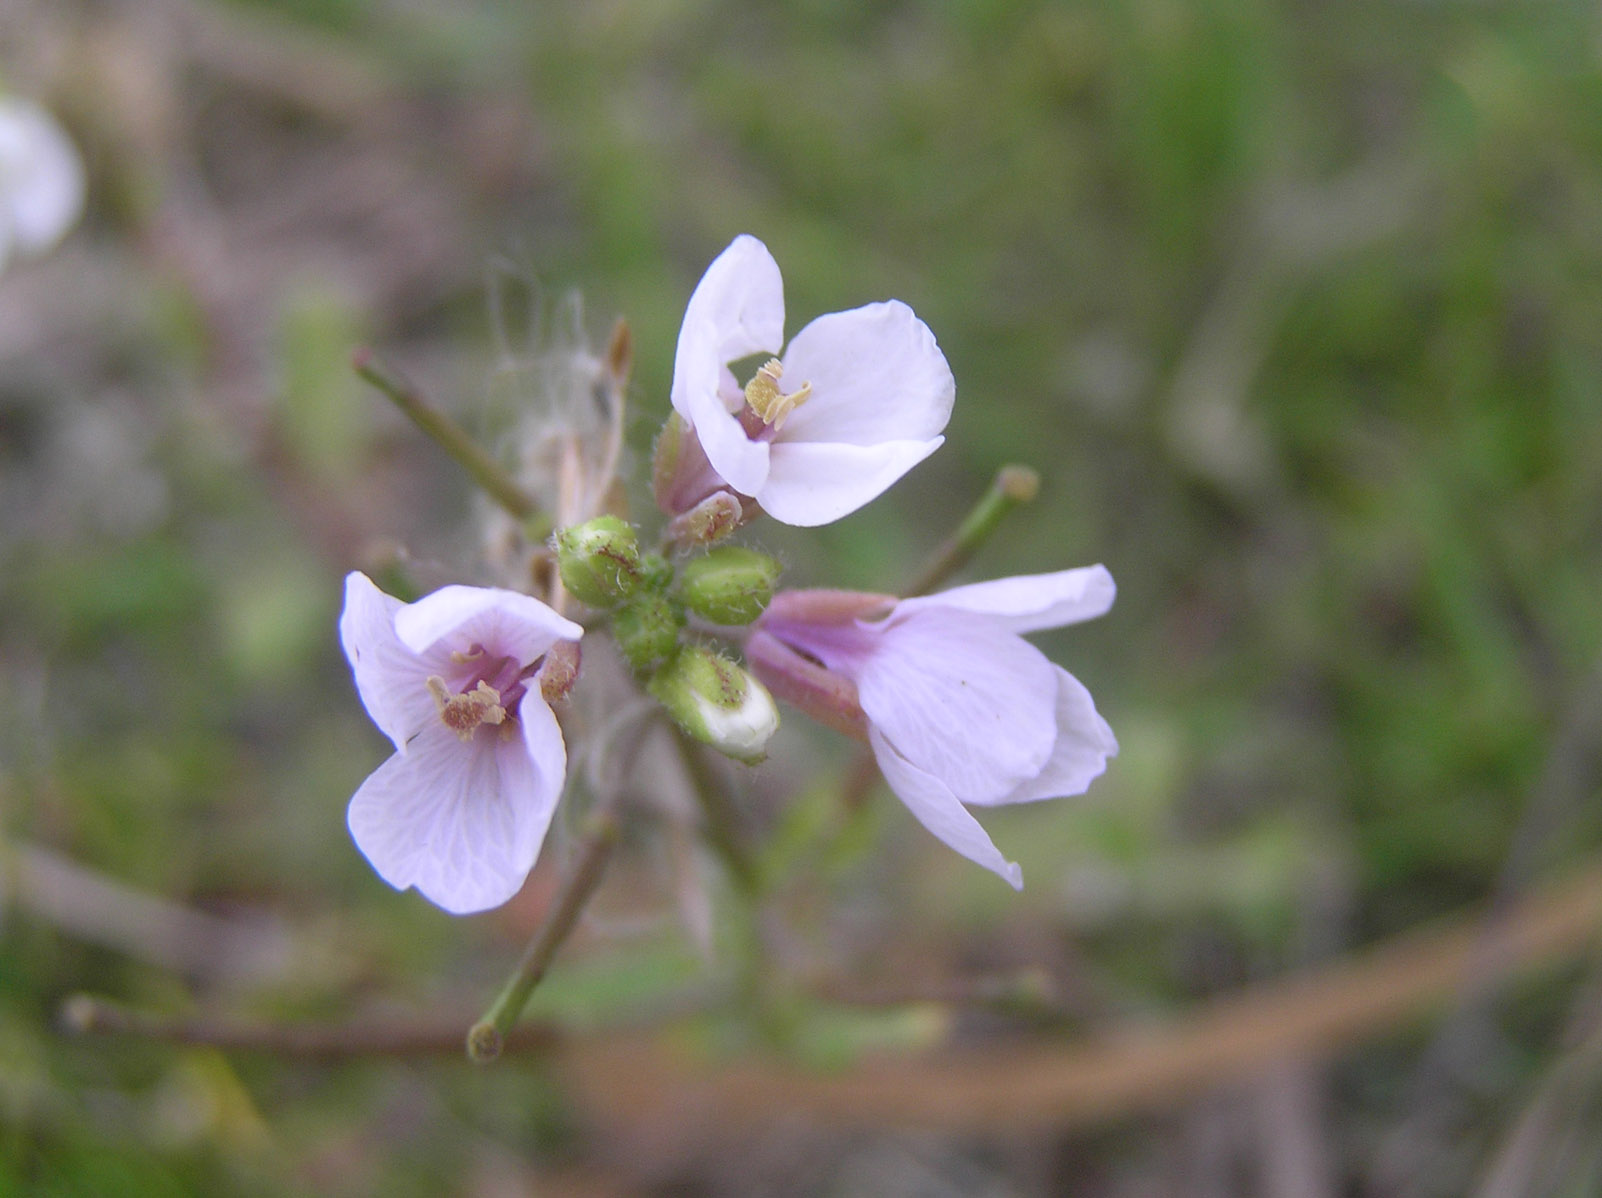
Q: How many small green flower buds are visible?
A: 4